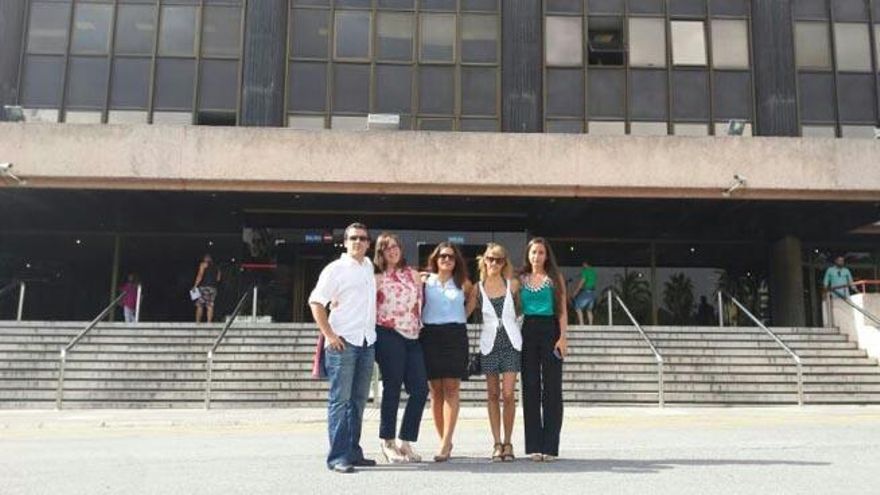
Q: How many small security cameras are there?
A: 2